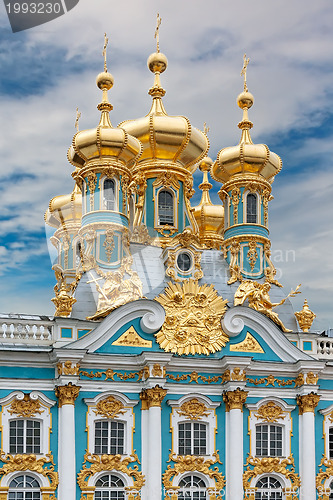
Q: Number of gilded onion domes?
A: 5